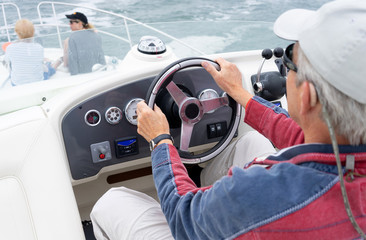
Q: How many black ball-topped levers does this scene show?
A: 2